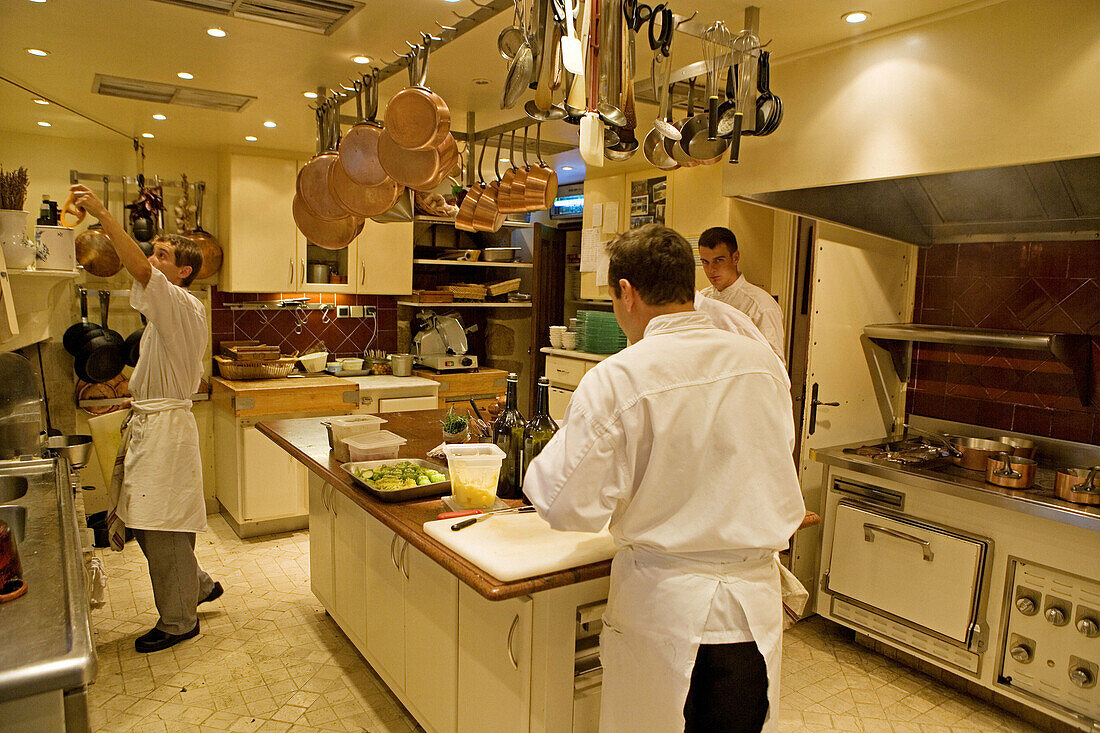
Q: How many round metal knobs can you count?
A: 5